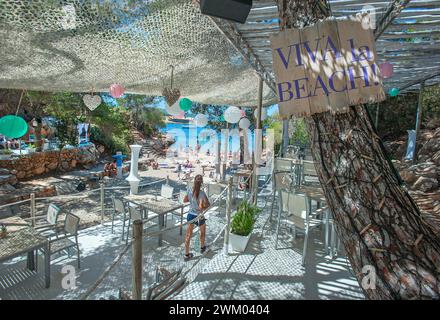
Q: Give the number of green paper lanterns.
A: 3